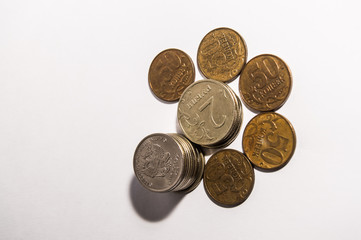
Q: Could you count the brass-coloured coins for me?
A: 5